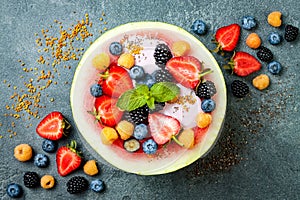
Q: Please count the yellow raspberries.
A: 13